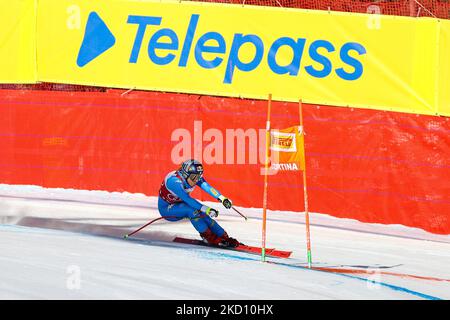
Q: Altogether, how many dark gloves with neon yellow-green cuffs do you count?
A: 2